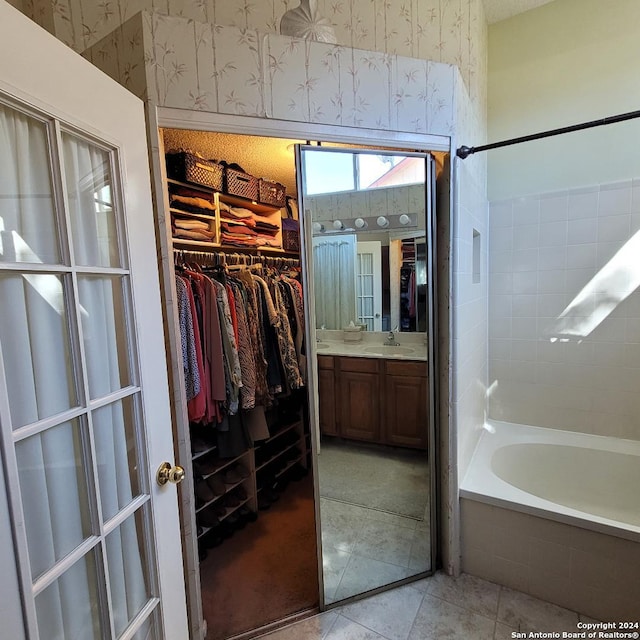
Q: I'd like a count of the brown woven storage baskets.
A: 3